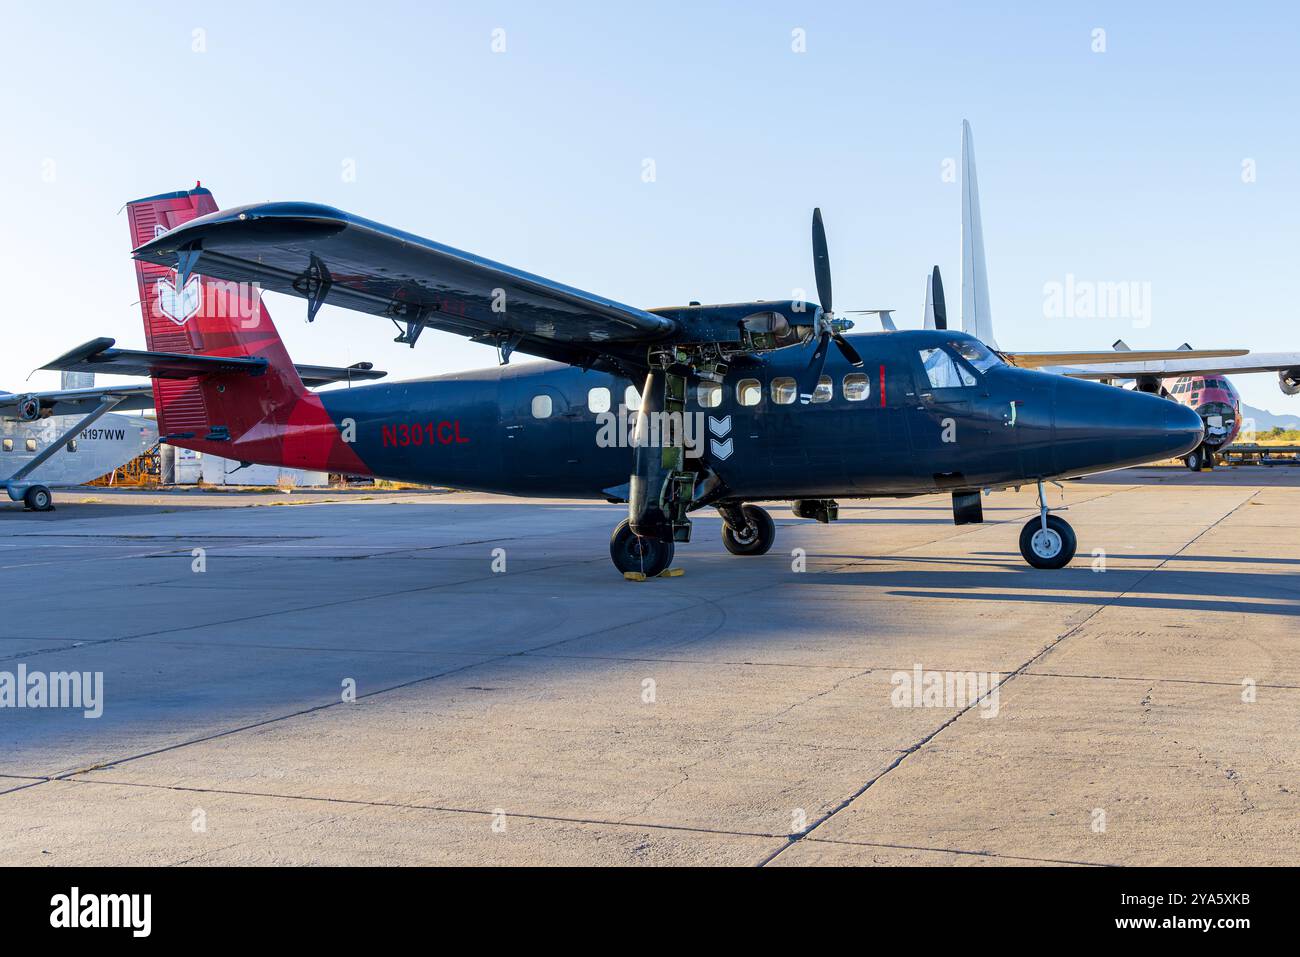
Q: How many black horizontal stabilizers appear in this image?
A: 2